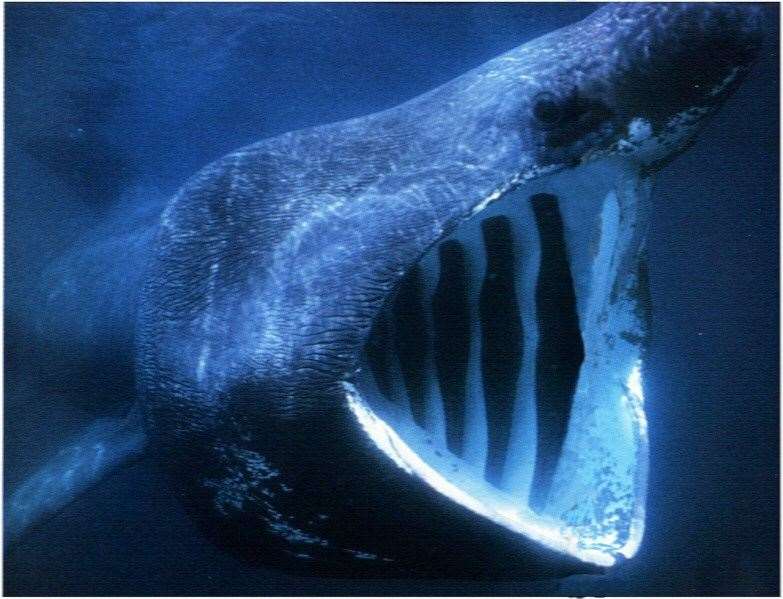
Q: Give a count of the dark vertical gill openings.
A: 5